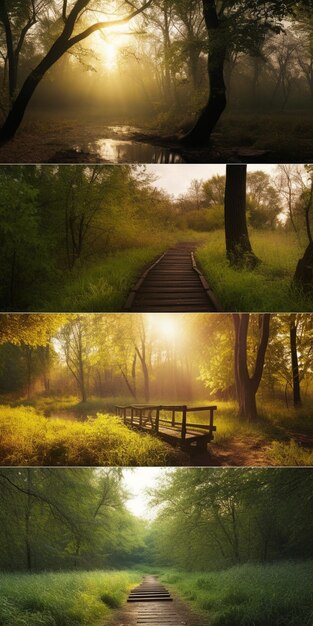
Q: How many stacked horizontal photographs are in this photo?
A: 4